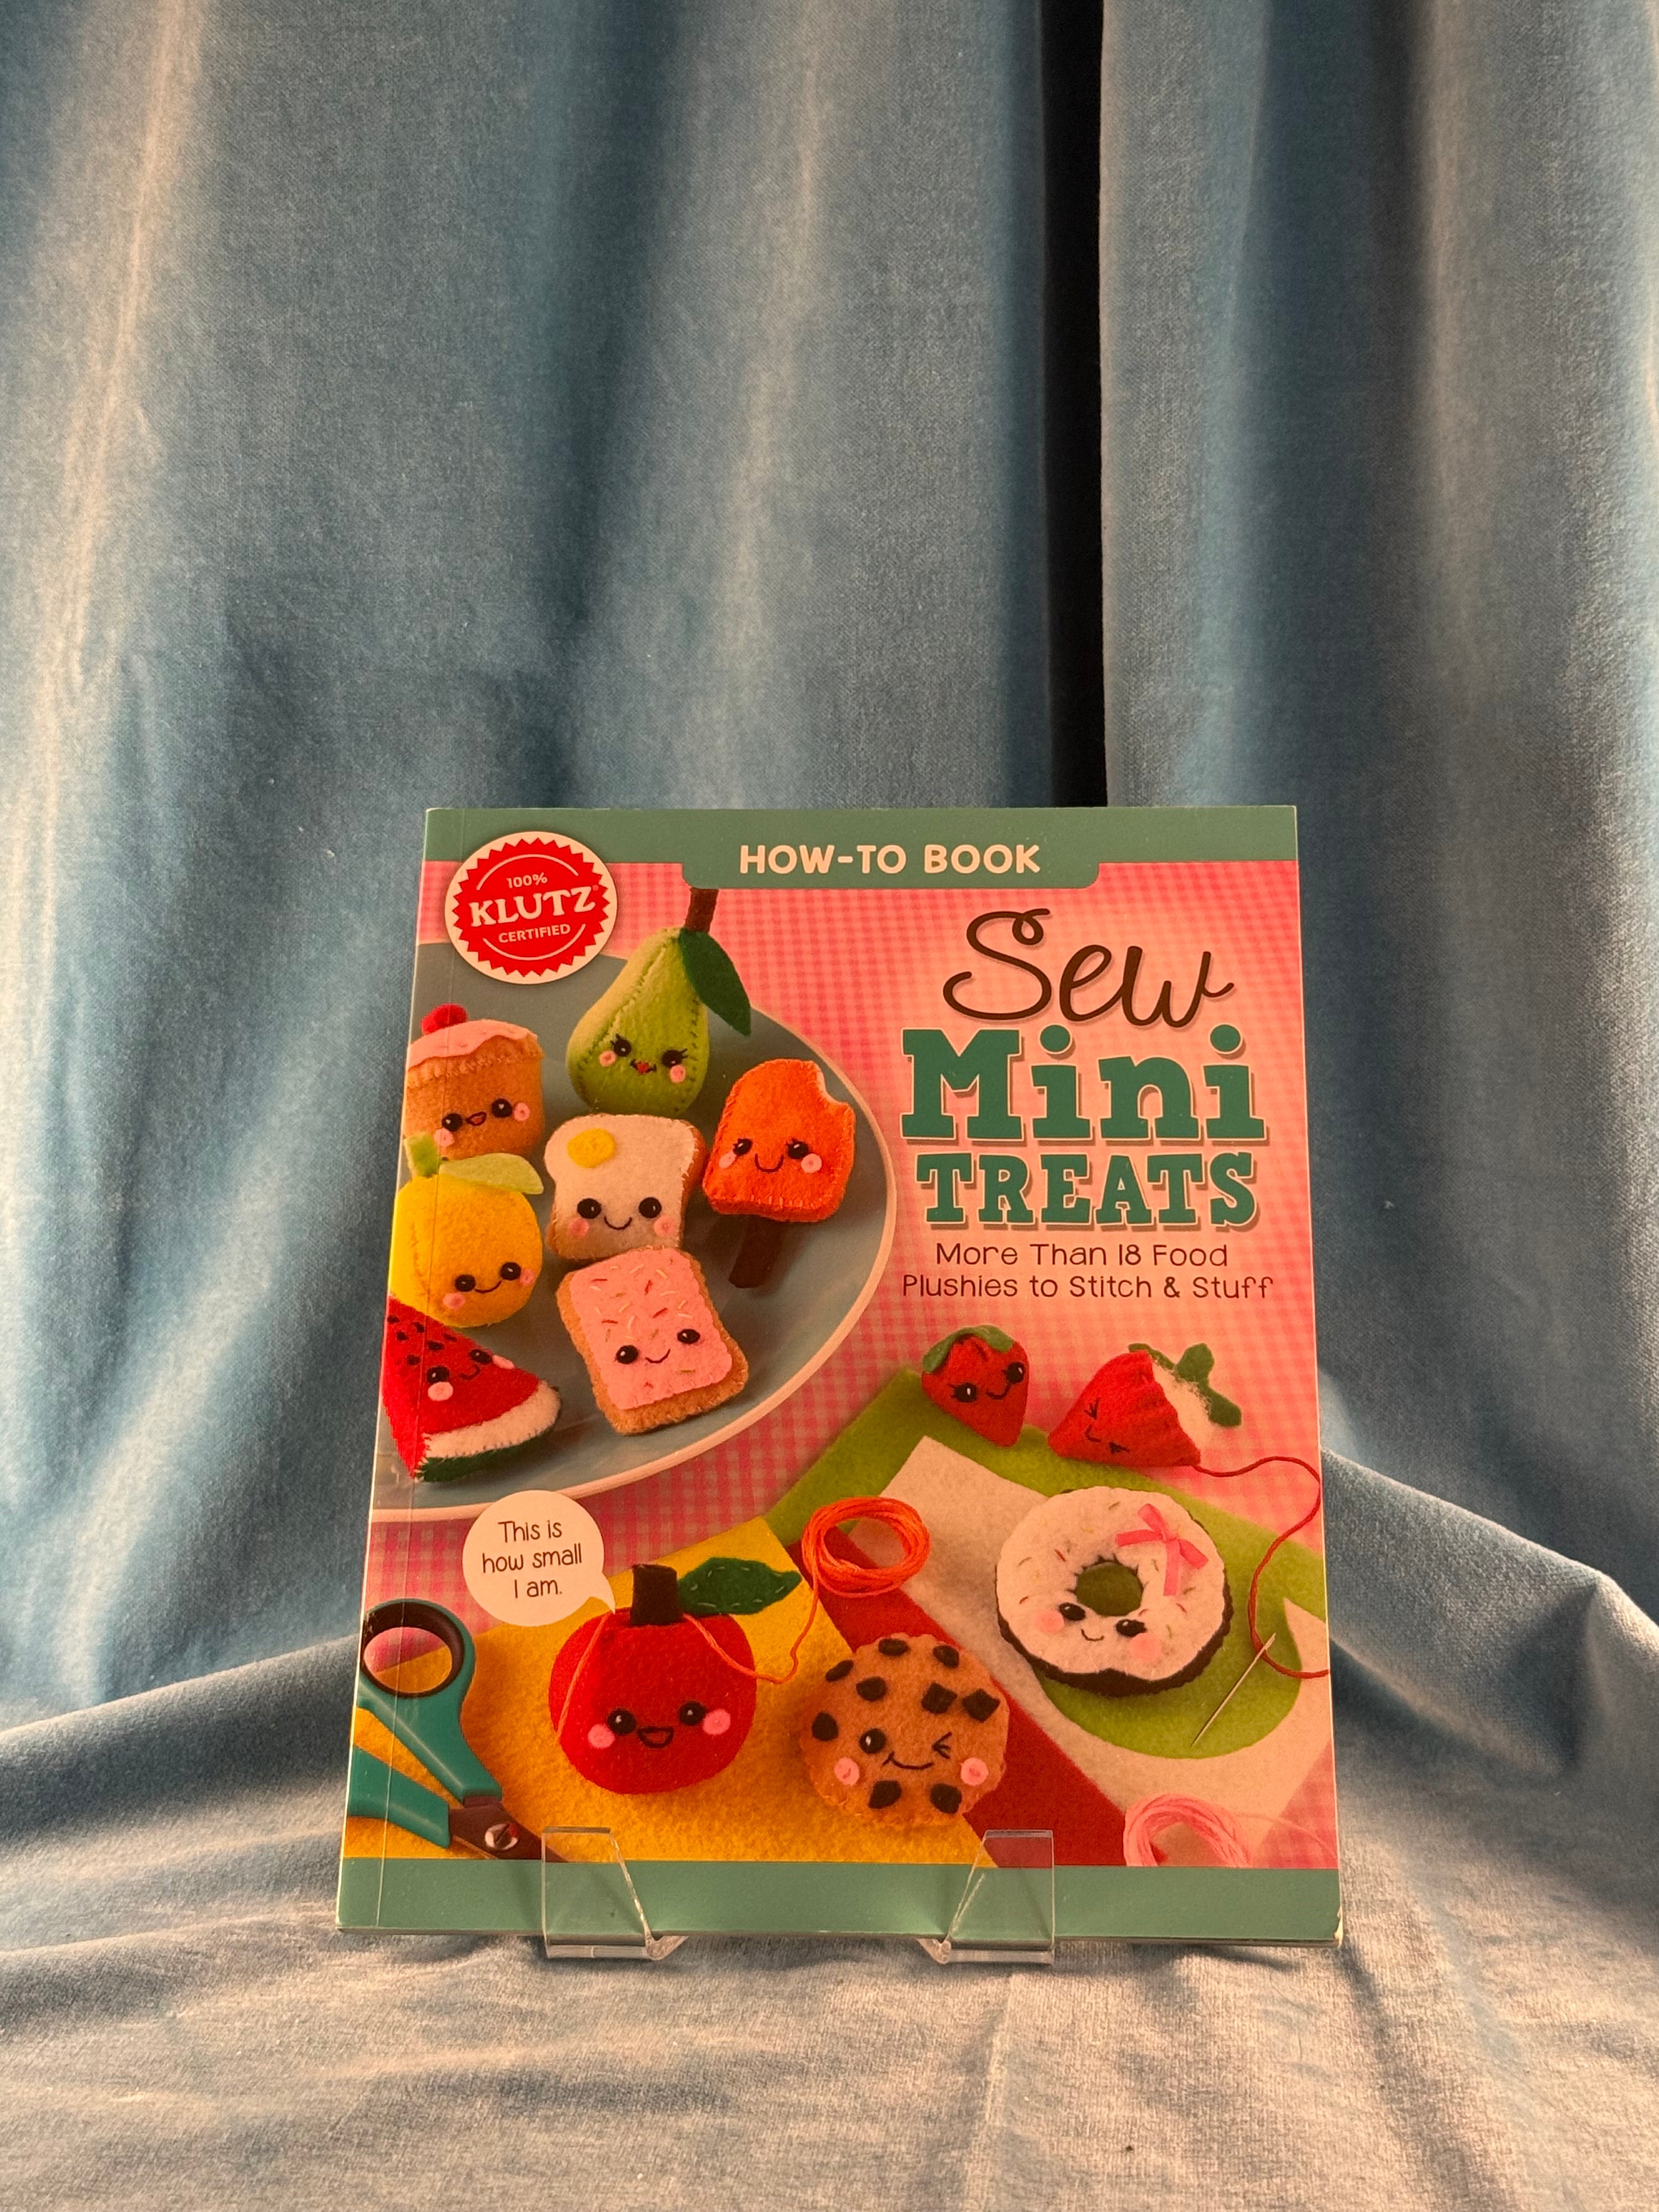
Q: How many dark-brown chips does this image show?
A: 9